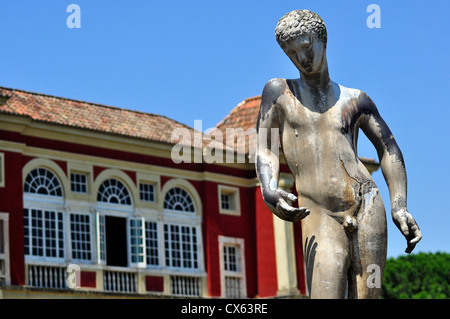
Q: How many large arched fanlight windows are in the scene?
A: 3